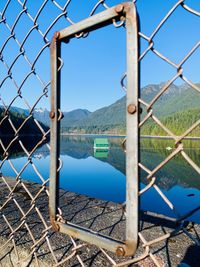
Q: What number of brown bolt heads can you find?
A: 6